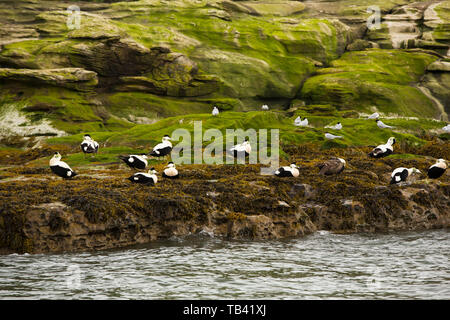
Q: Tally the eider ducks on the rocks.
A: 12